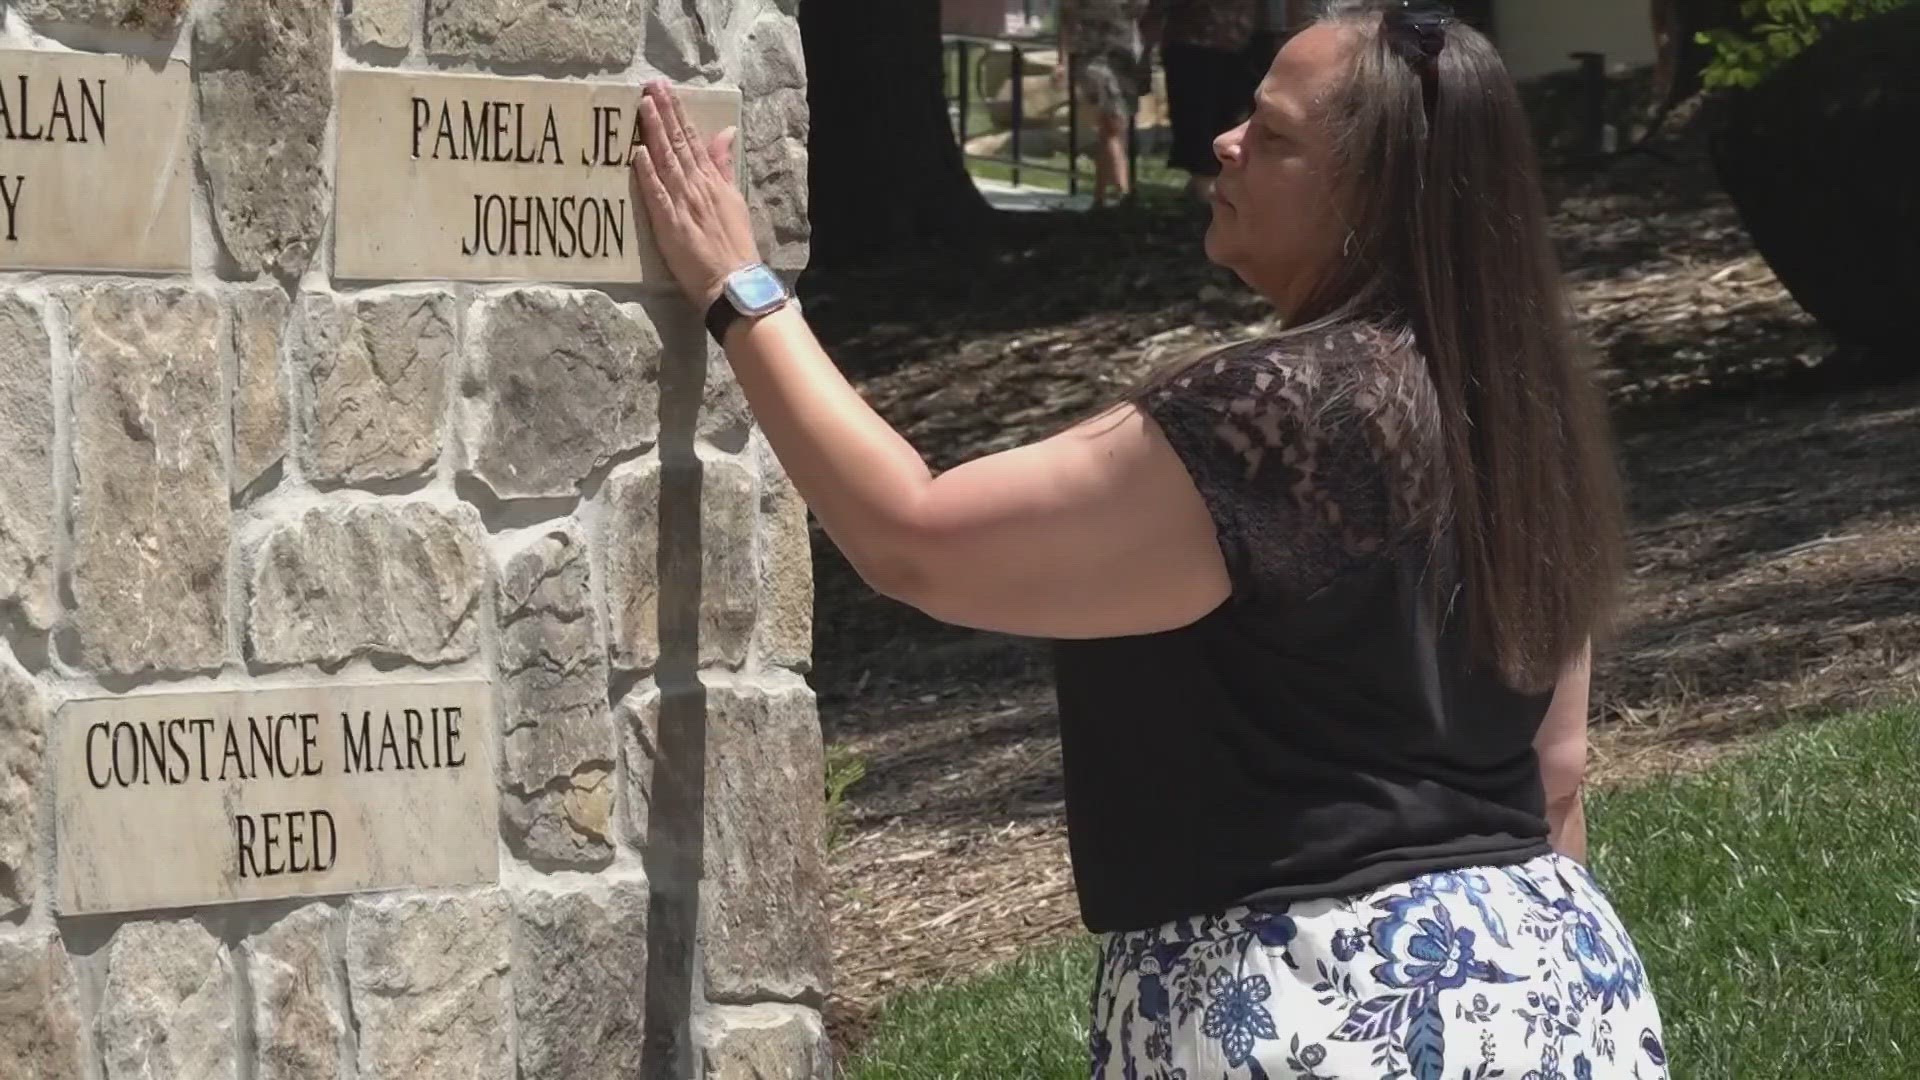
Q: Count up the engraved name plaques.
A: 3